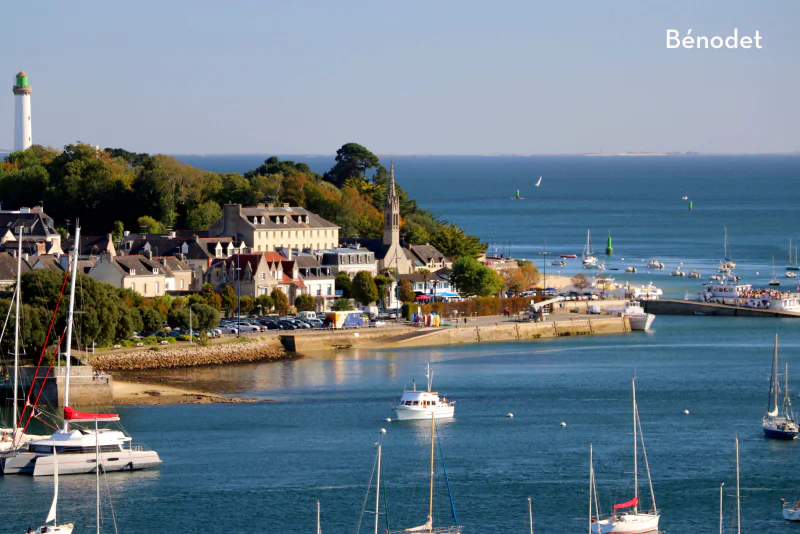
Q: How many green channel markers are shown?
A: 3